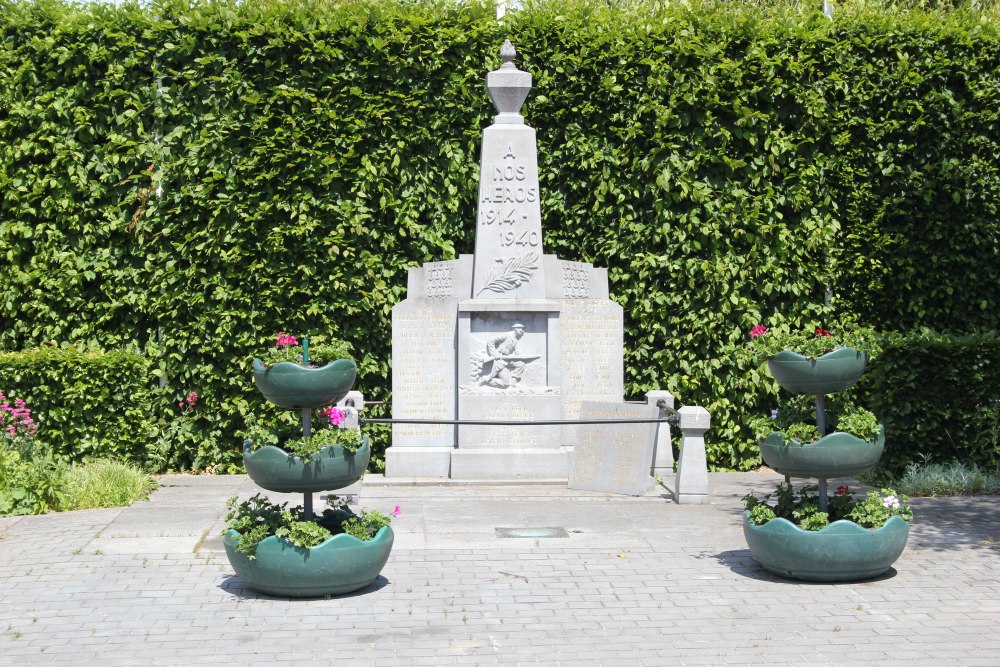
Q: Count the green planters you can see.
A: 6